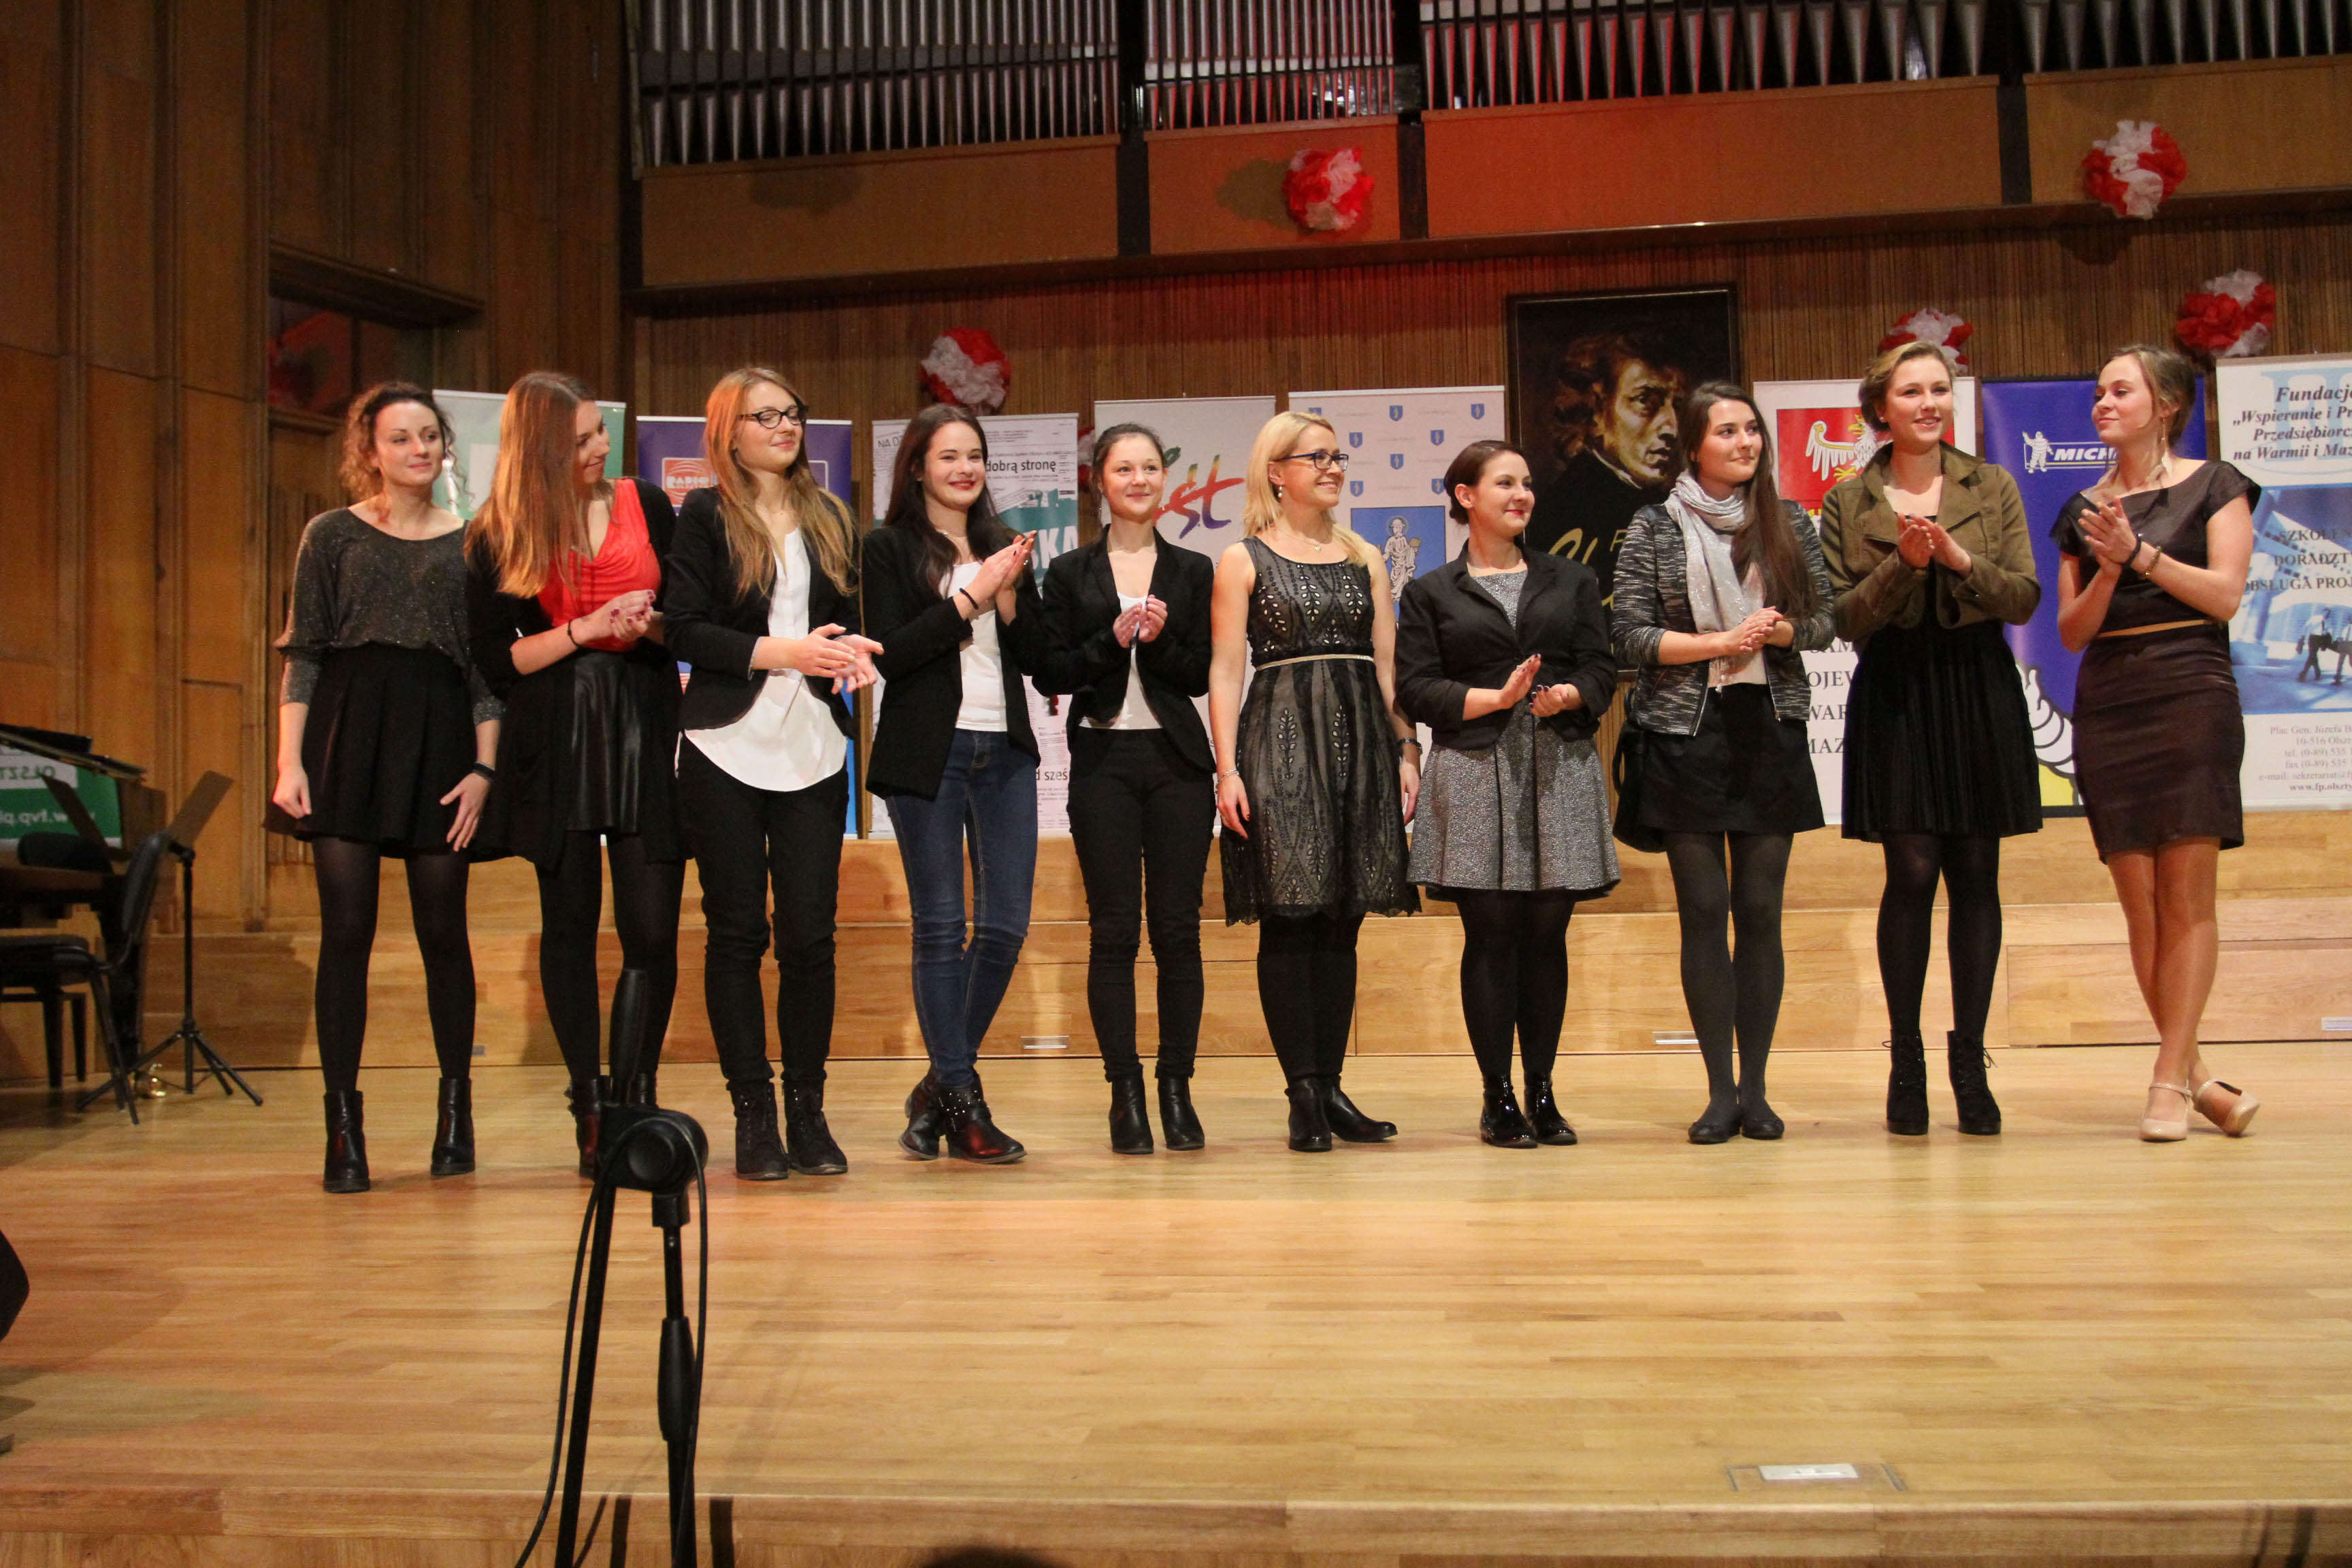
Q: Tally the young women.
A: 10